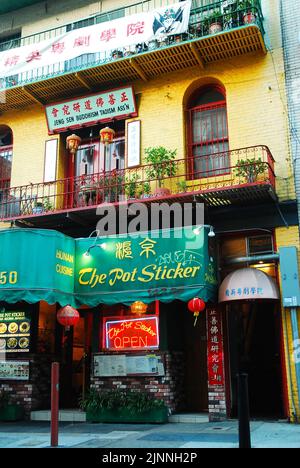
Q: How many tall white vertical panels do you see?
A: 2